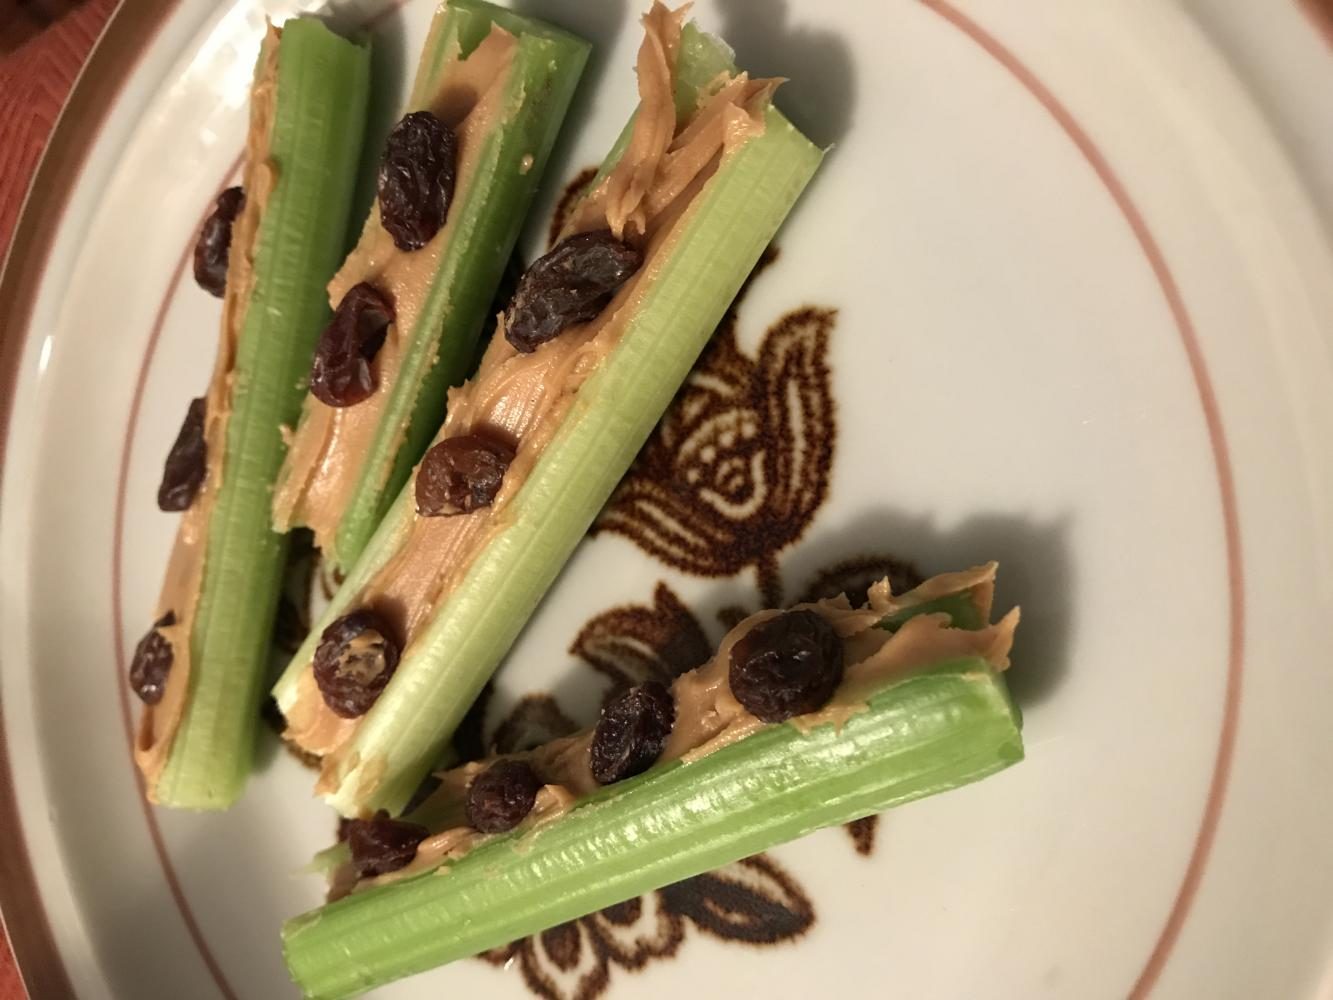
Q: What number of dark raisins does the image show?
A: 12